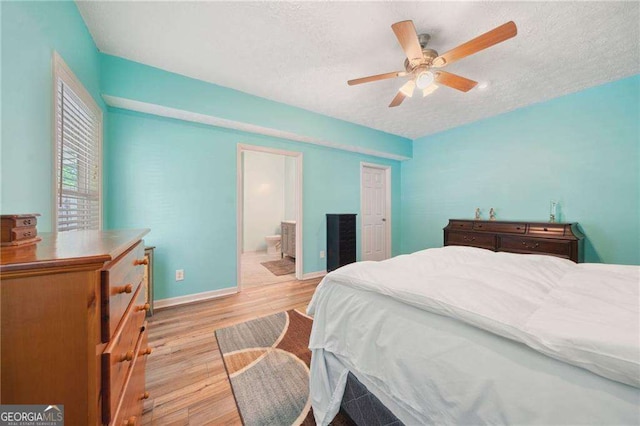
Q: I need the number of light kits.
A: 1